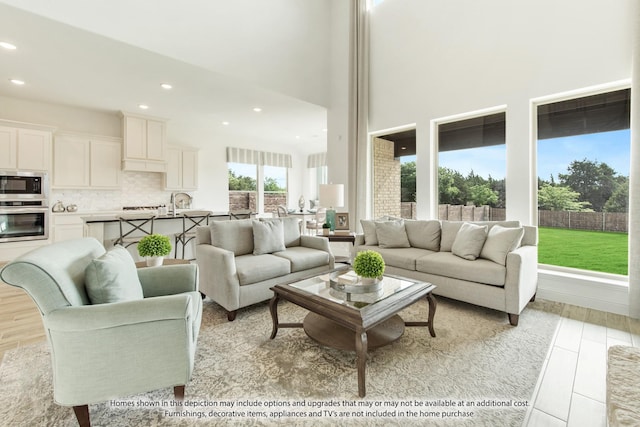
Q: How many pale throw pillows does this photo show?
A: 6